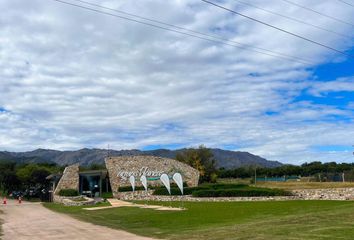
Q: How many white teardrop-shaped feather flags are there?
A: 4